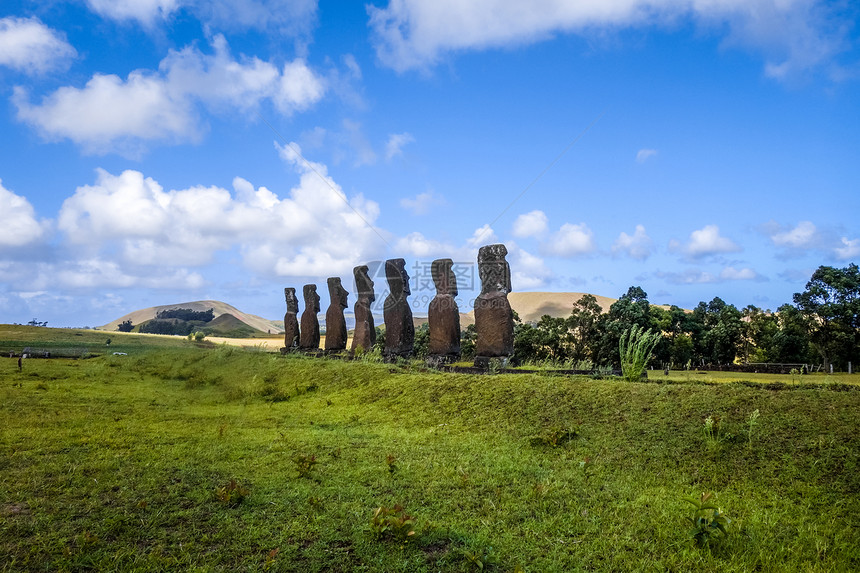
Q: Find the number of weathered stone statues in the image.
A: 7